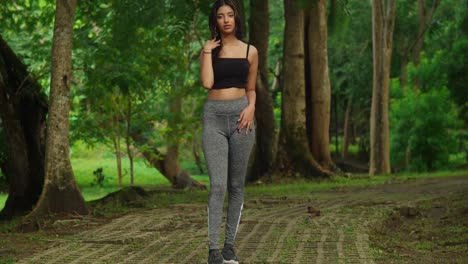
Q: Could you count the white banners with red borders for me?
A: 0